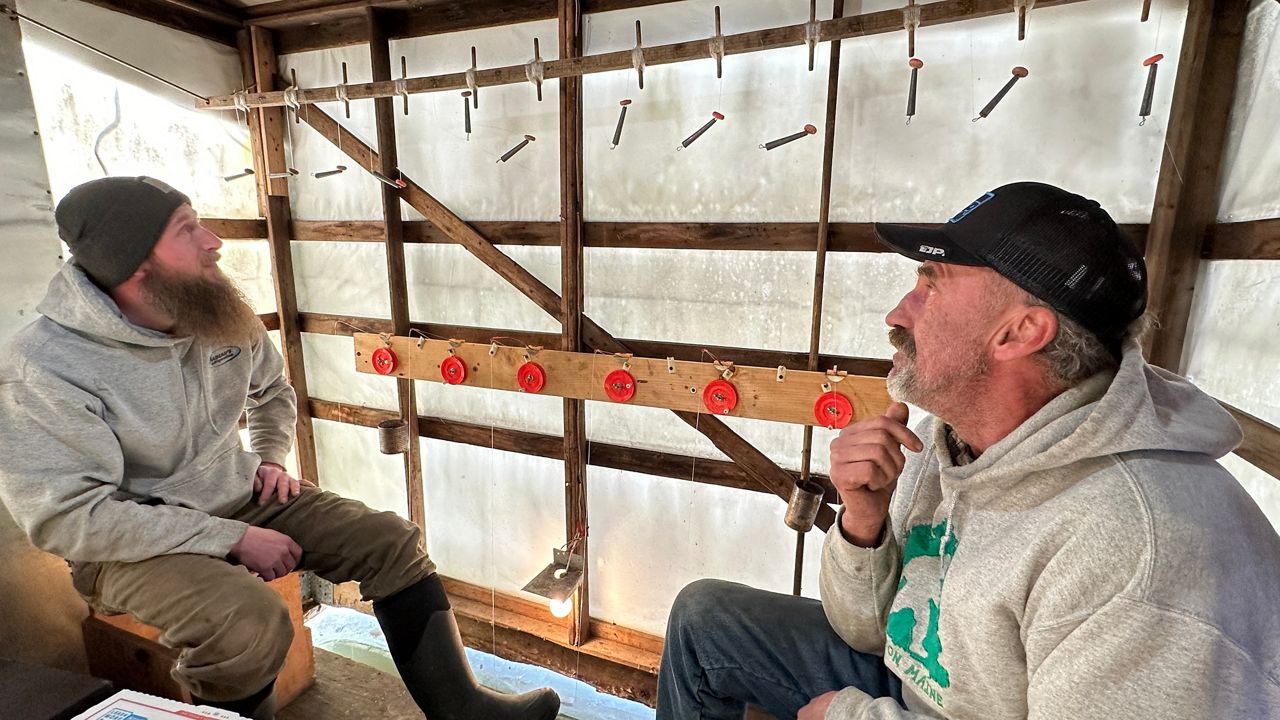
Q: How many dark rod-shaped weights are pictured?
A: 12